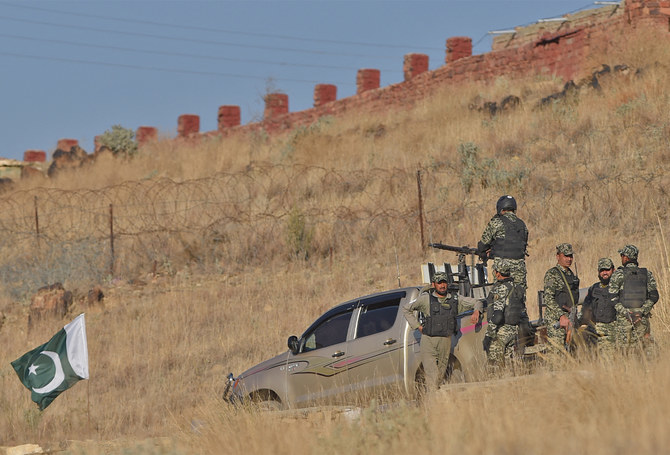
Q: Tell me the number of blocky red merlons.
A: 11